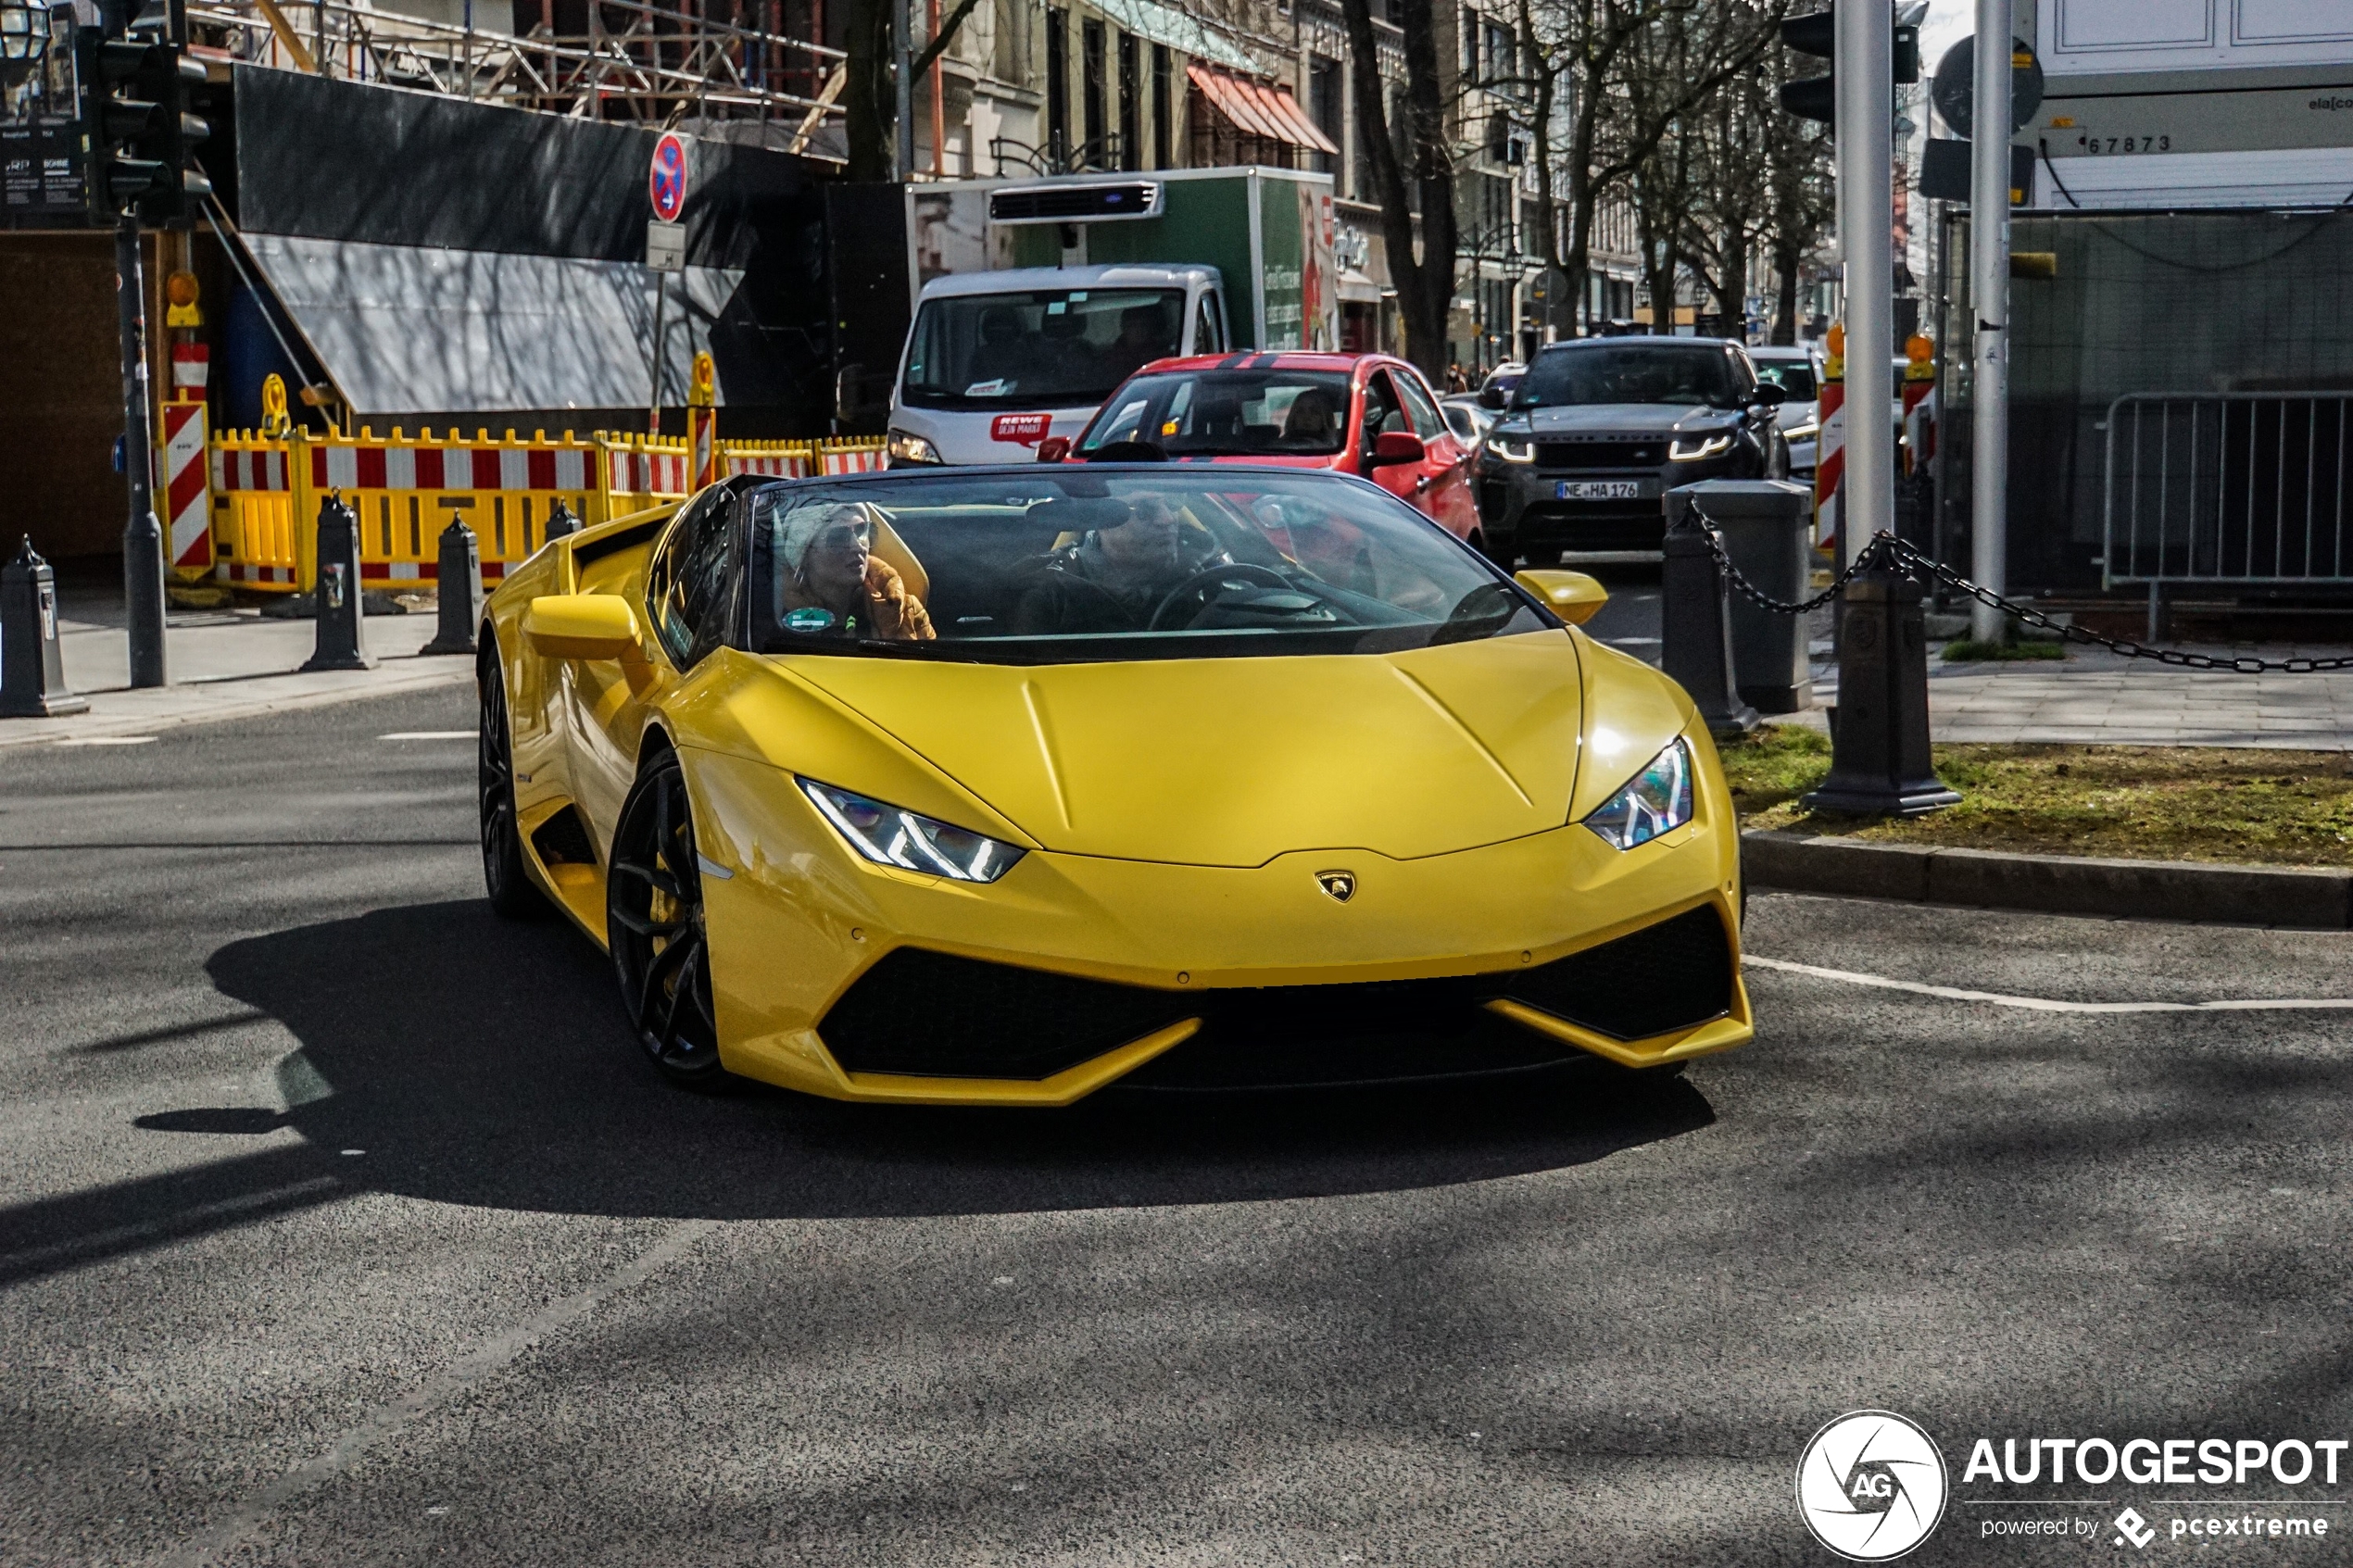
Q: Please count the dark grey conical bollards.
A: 6